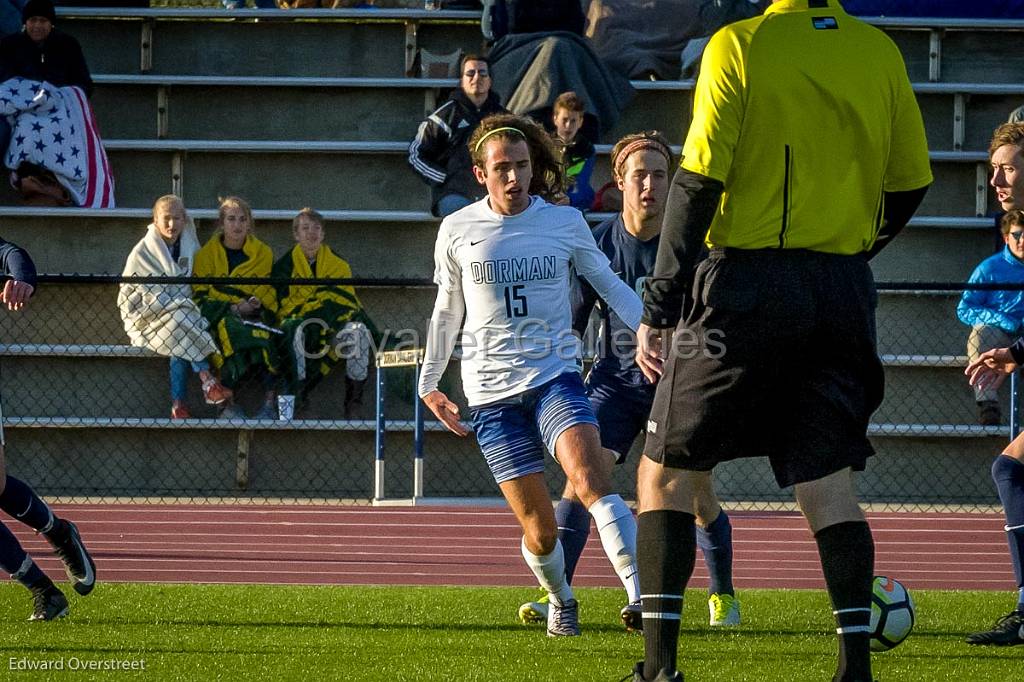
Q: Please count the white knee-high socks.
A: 2